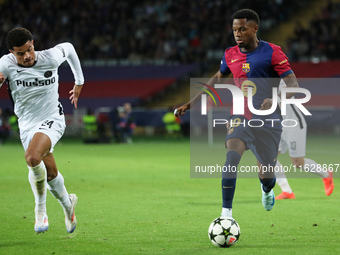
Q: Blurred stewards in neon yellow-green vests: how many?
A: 3